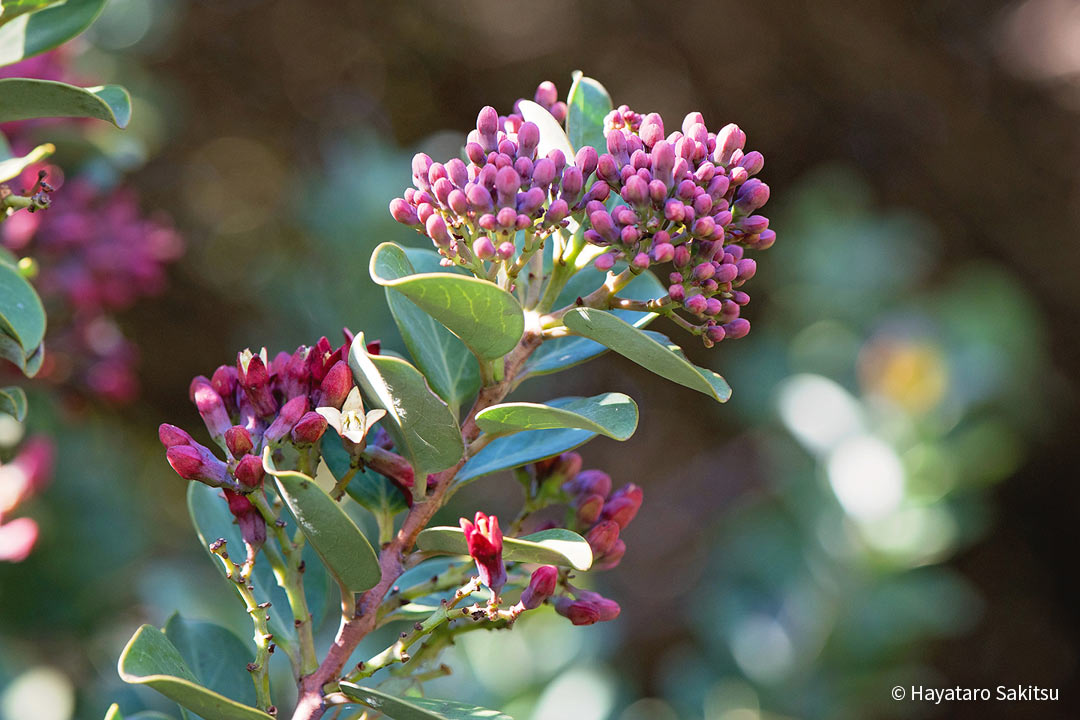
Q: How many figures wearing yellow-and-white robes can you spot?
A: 0